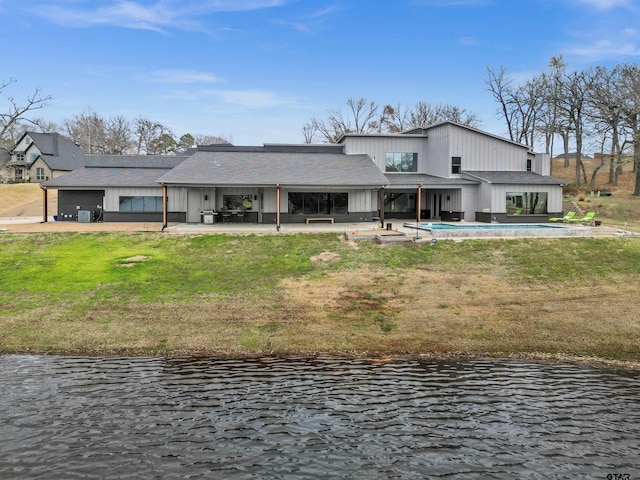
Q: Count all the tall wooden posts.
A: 5